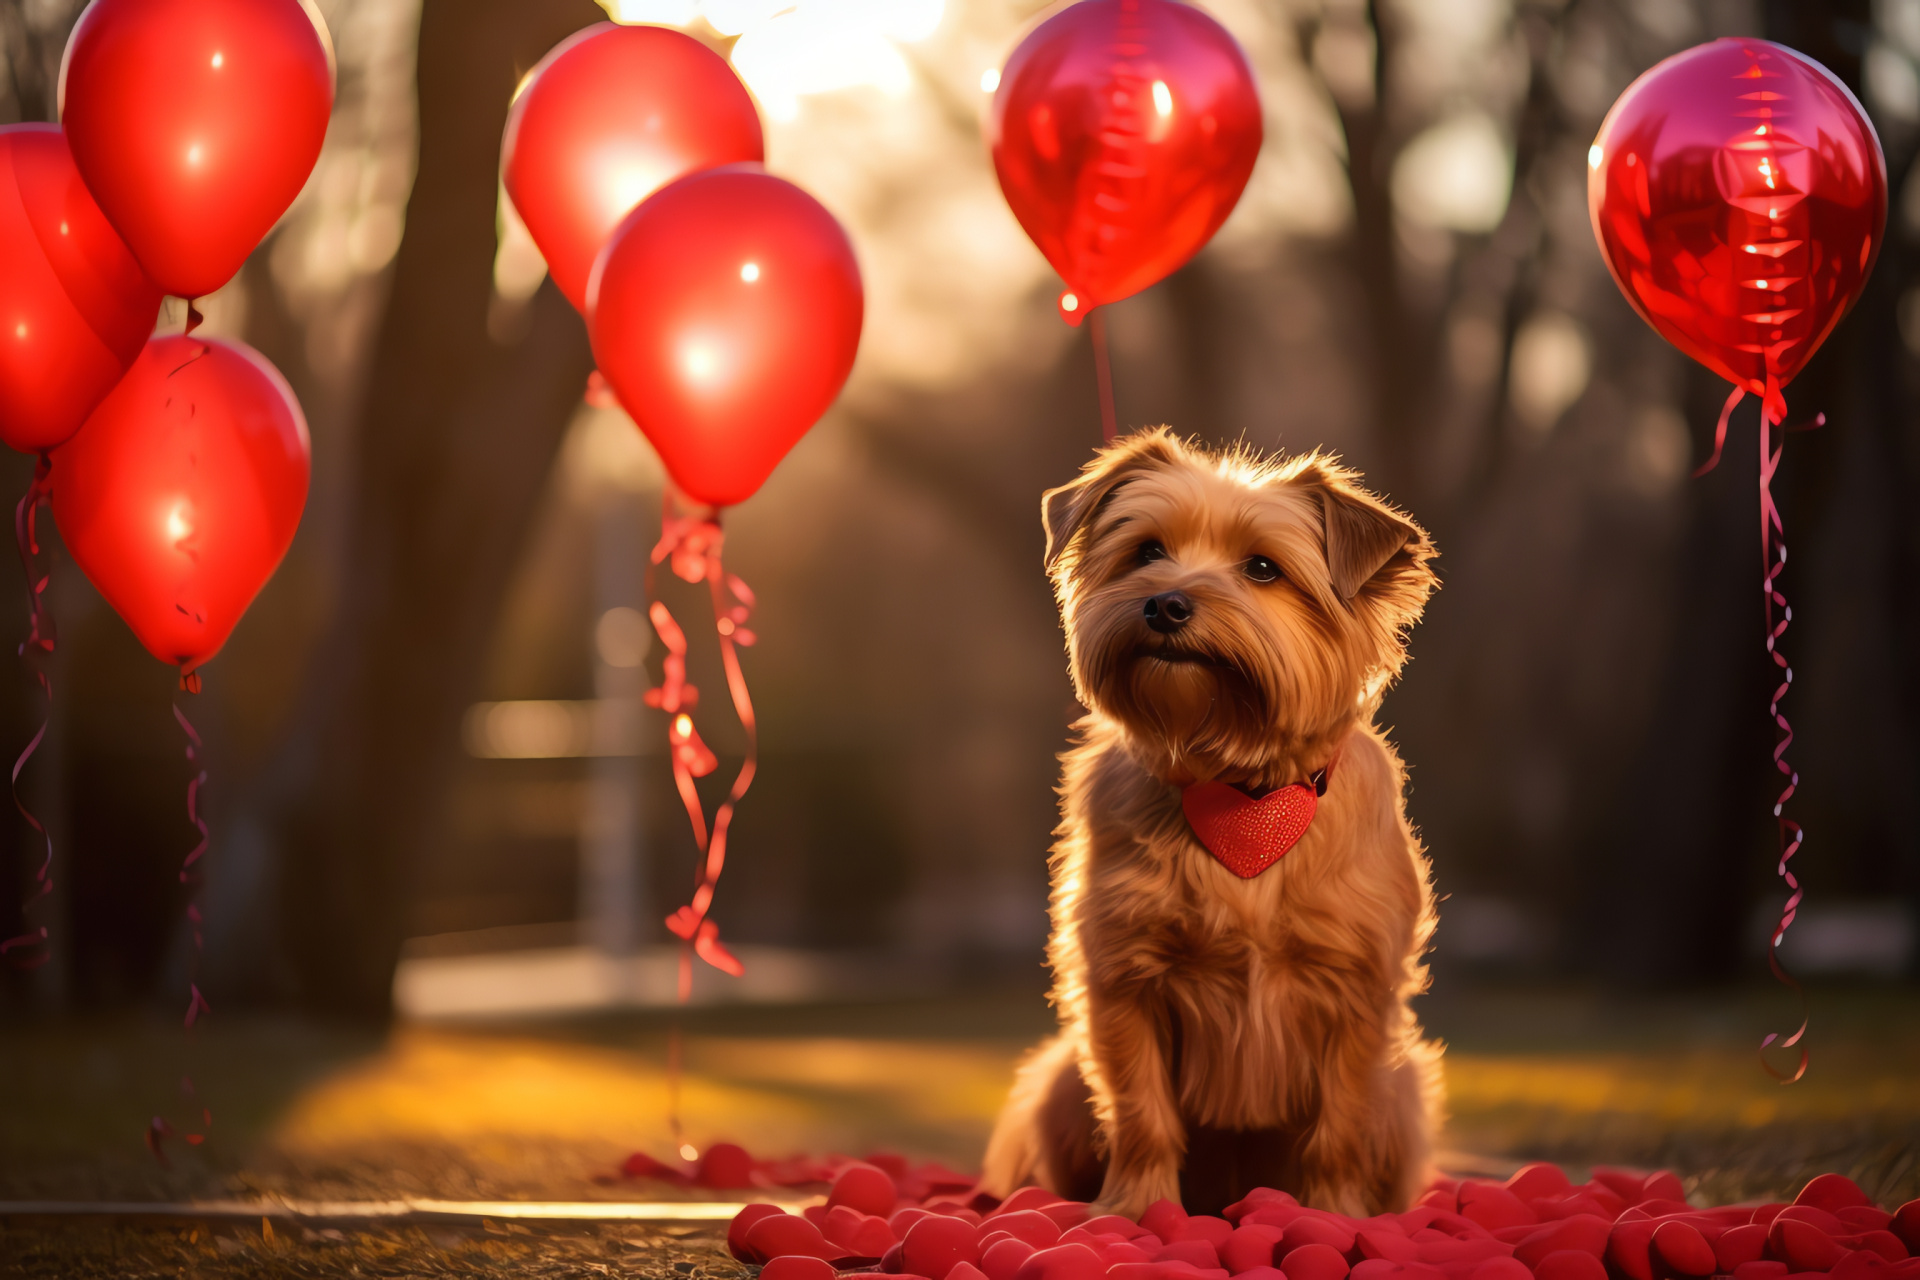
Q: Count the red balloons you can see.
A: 7